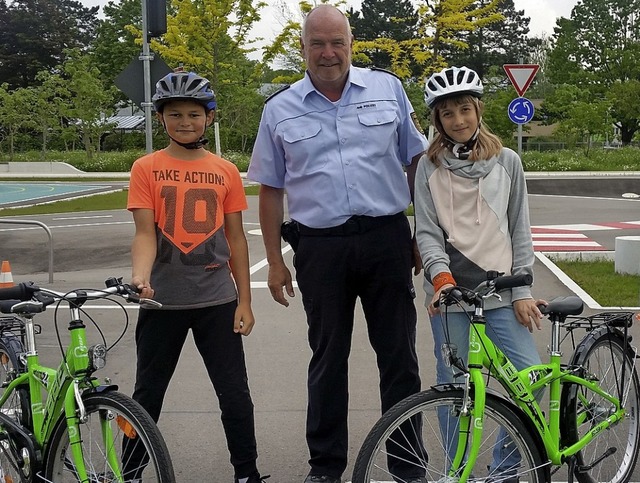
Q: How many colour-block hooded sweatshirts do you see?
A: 1